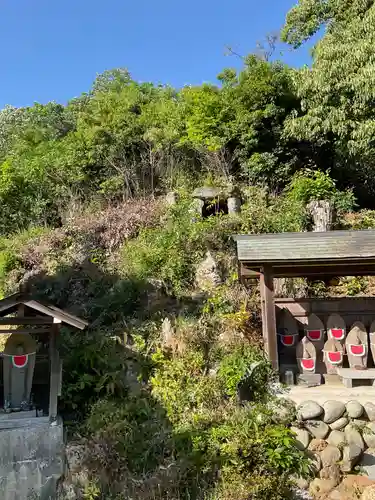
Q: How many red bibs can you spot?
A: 7